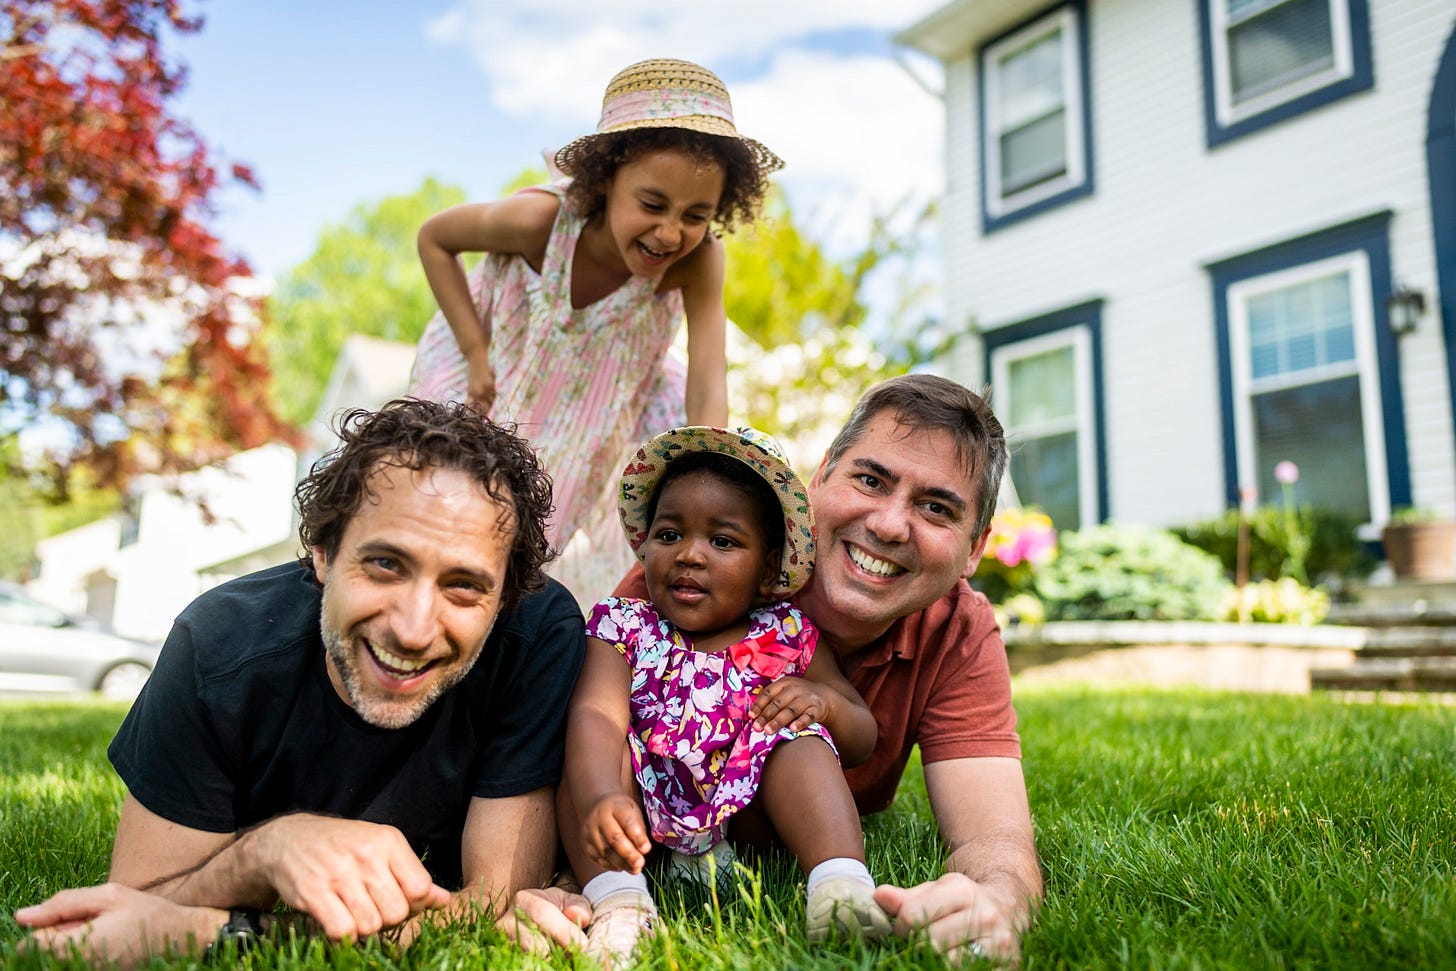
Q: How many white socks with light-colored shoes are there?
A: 2